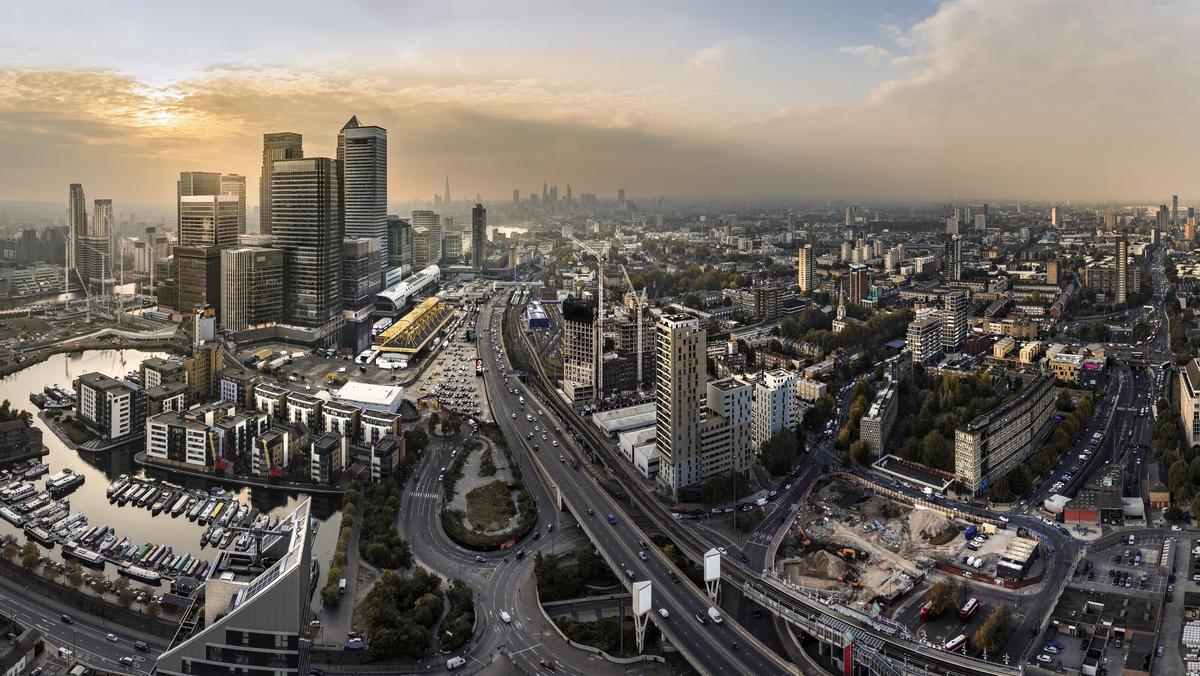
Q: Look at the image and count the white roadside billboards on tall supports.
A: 2